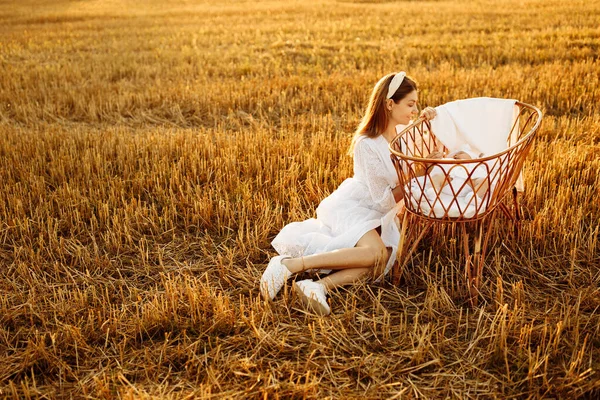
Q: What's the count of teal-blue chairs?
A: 0